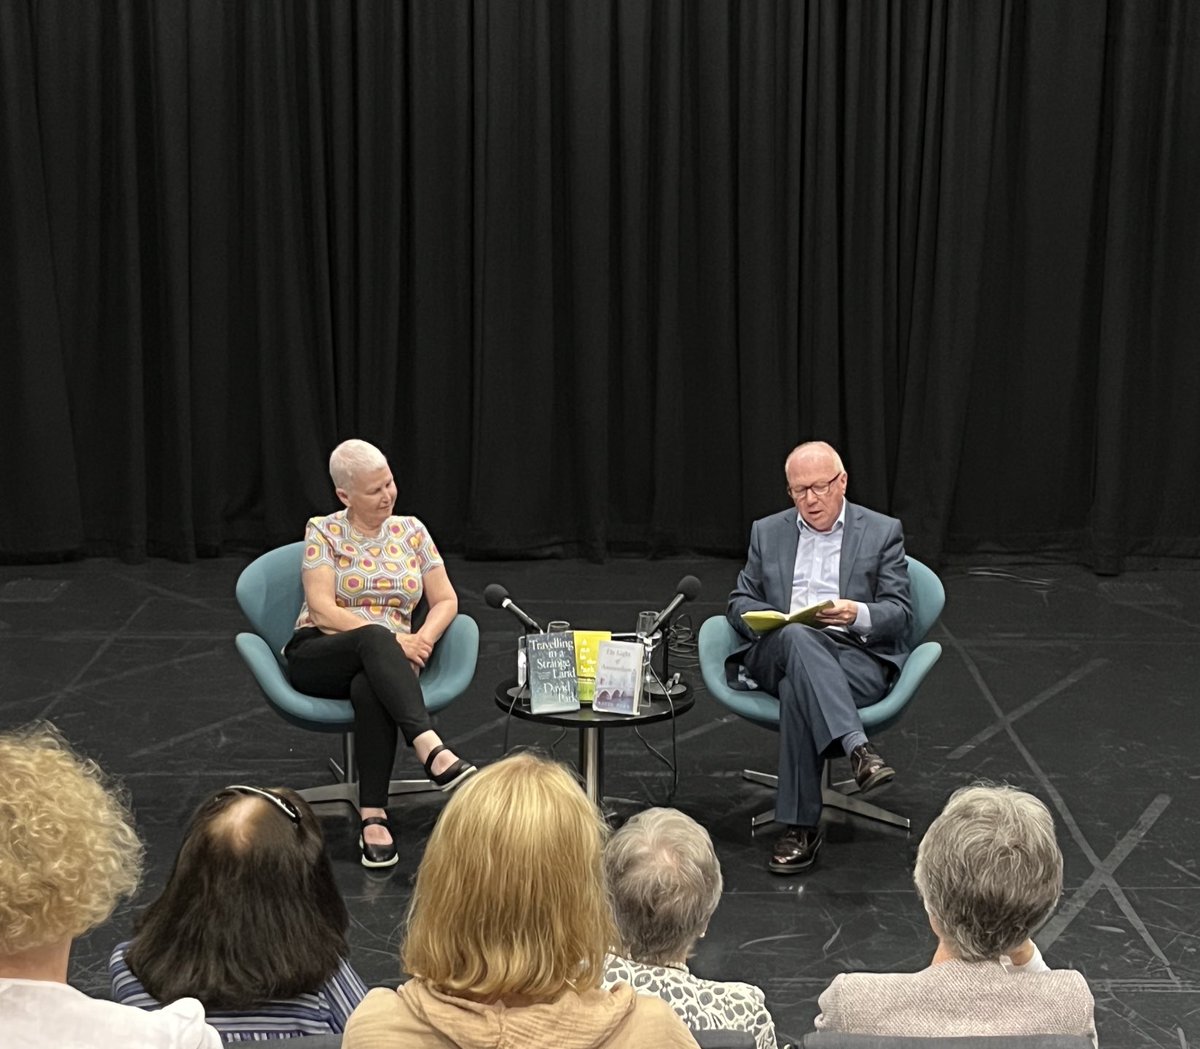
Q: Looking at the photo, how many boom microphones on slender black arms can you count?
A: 2